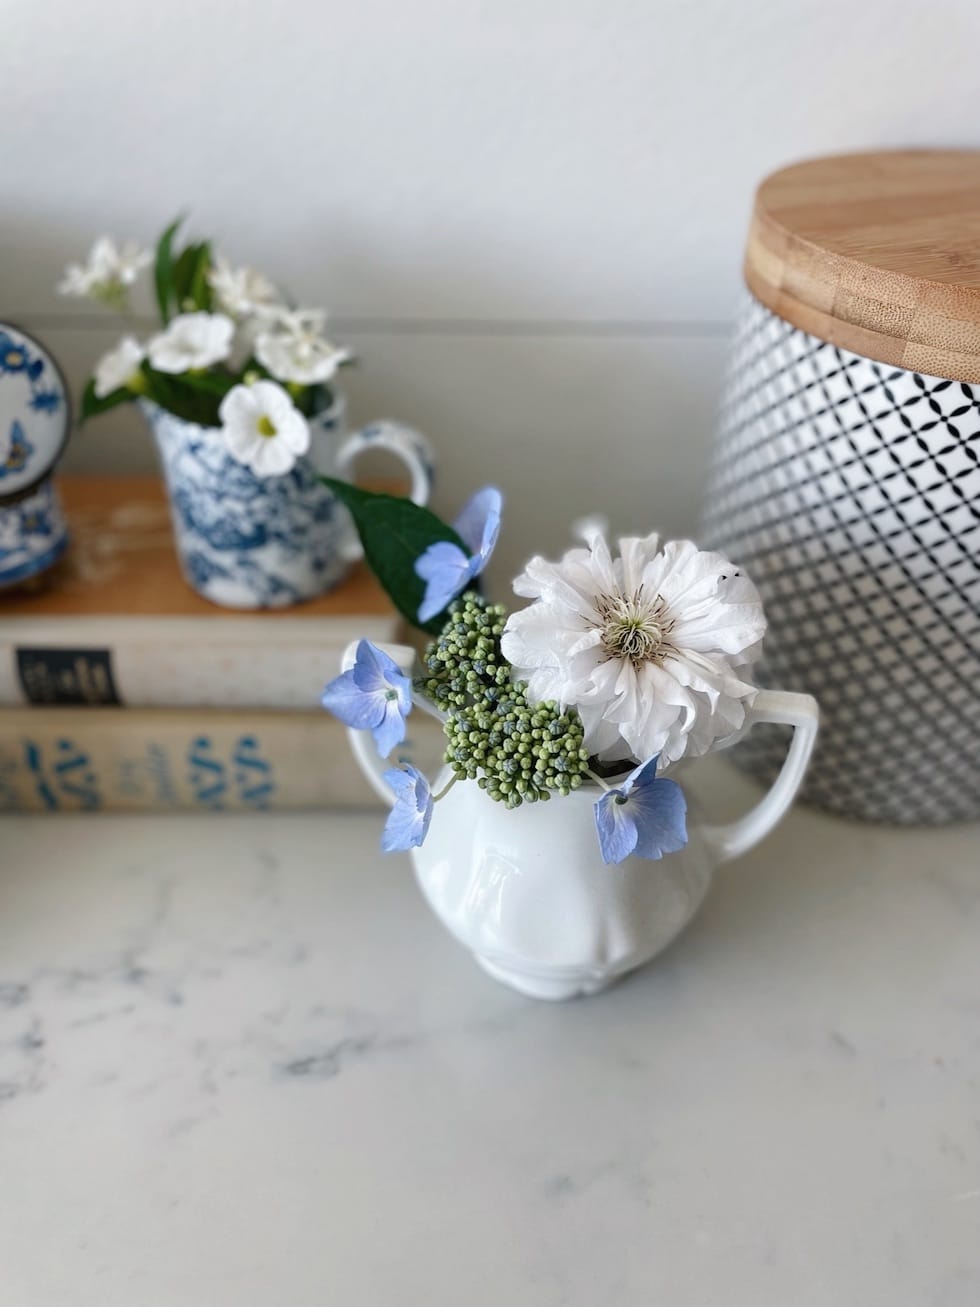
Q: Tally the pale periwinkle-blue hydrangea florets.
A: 4